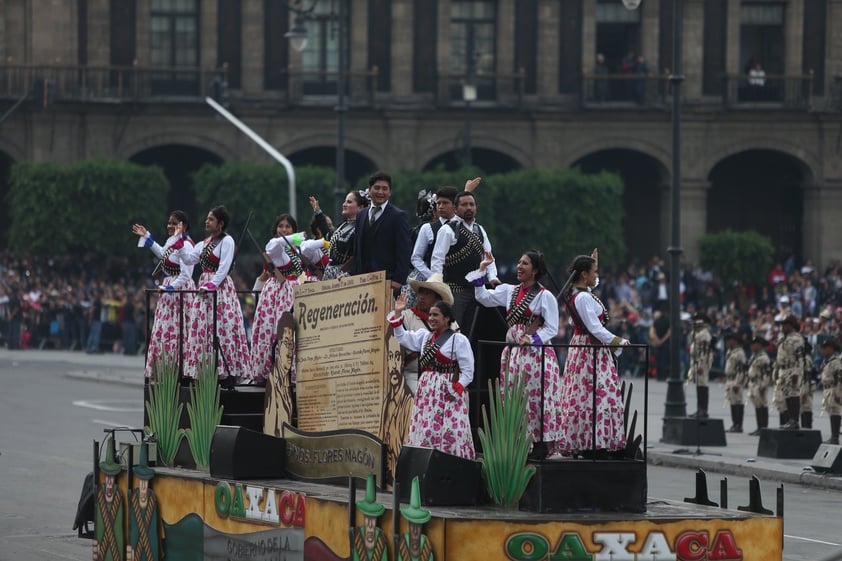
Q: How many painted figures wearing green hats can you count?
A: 4